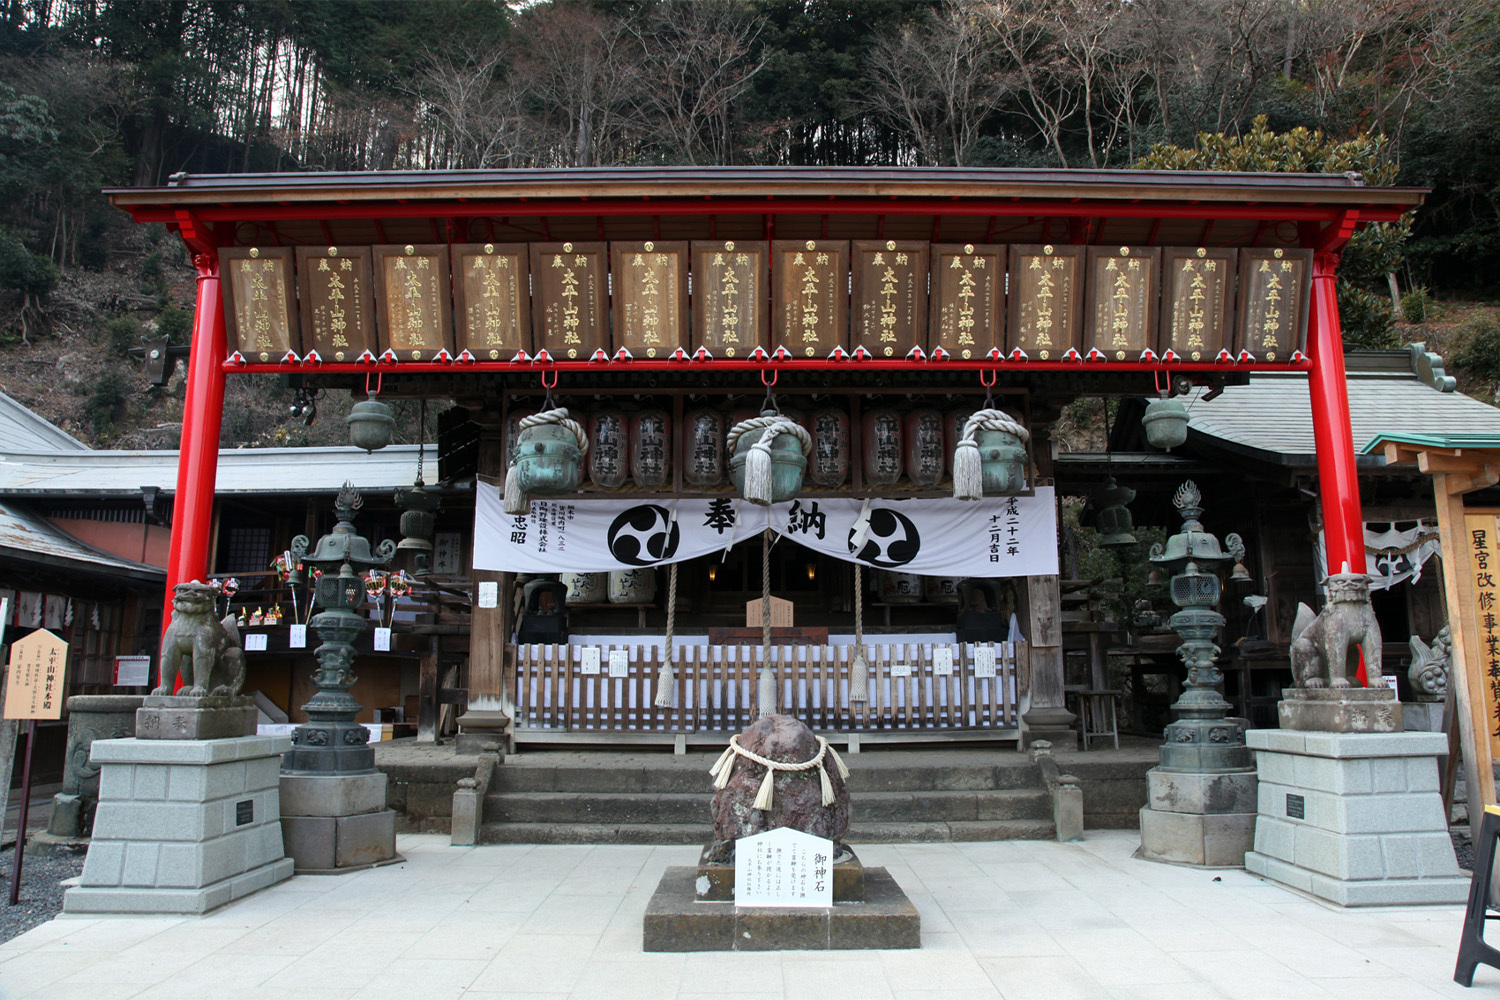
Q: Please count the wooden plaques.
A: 14